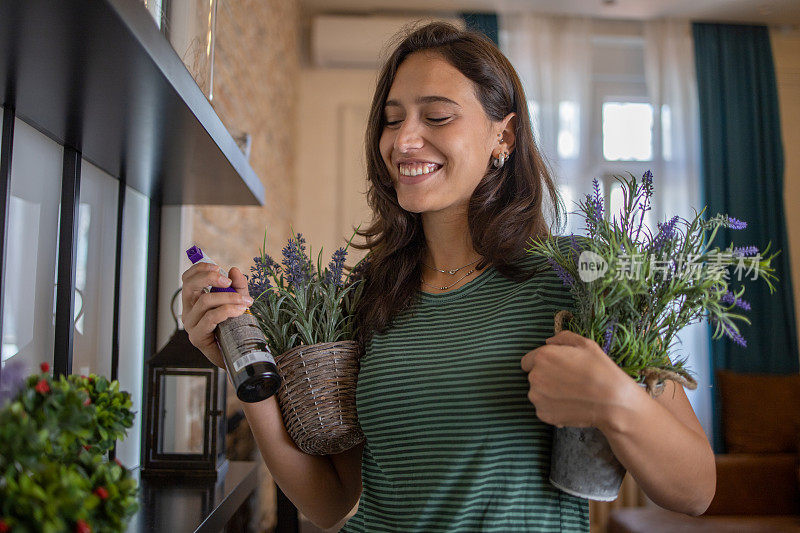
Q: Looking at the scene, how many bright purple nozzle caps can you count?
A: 1